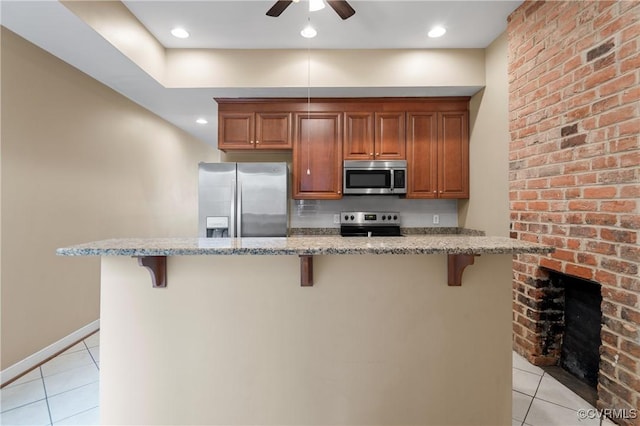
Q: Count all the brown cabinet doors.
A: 7